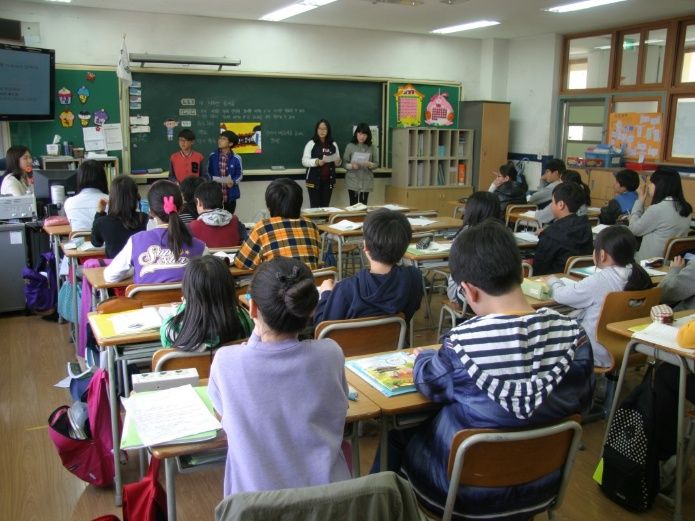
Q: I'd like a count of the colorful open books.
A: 1